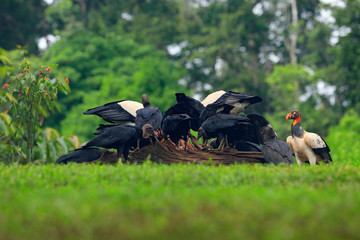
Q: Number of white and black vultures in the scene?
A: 3